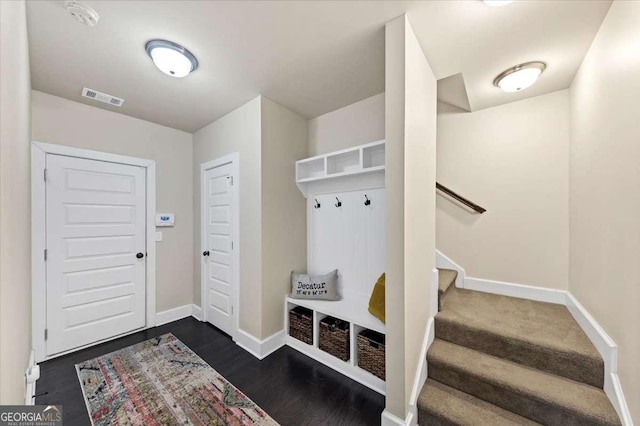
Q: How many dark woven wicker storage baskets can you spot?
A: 3